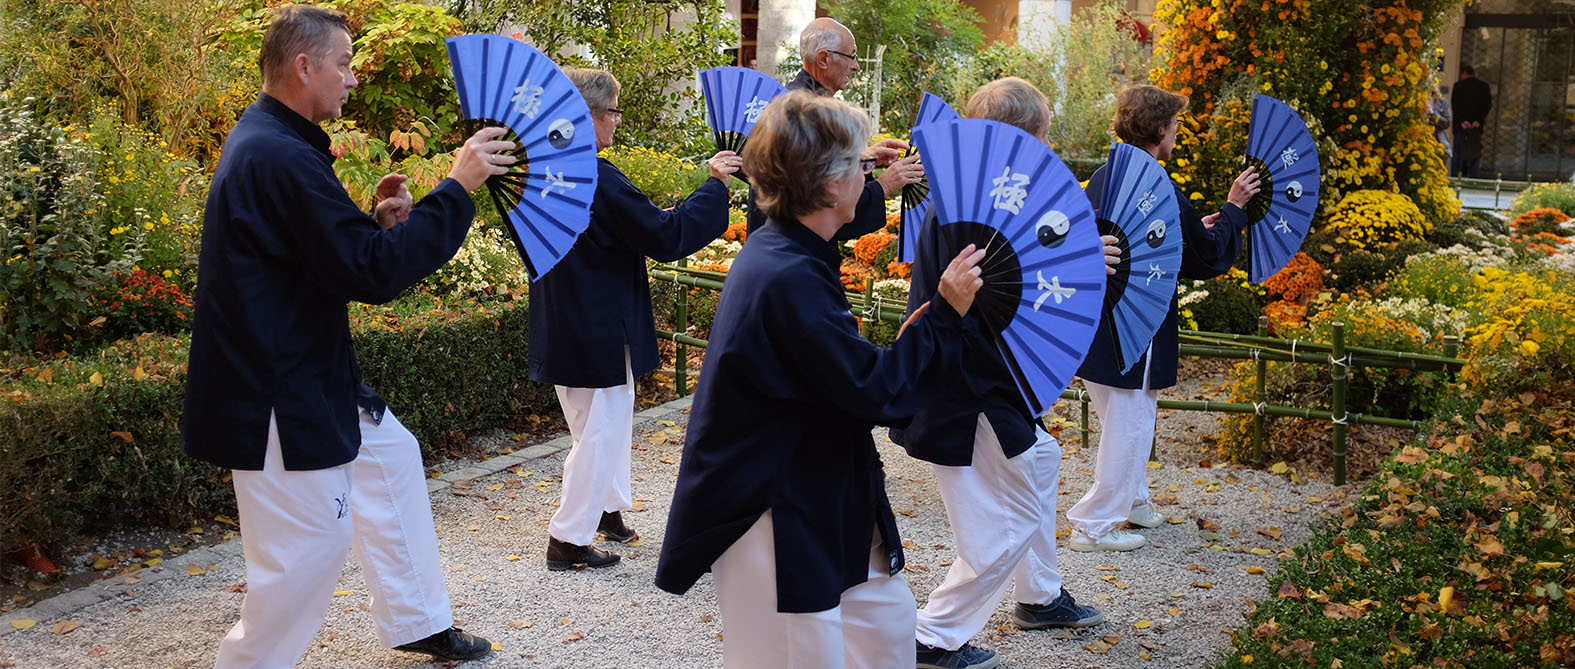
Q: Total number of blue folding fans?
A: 6